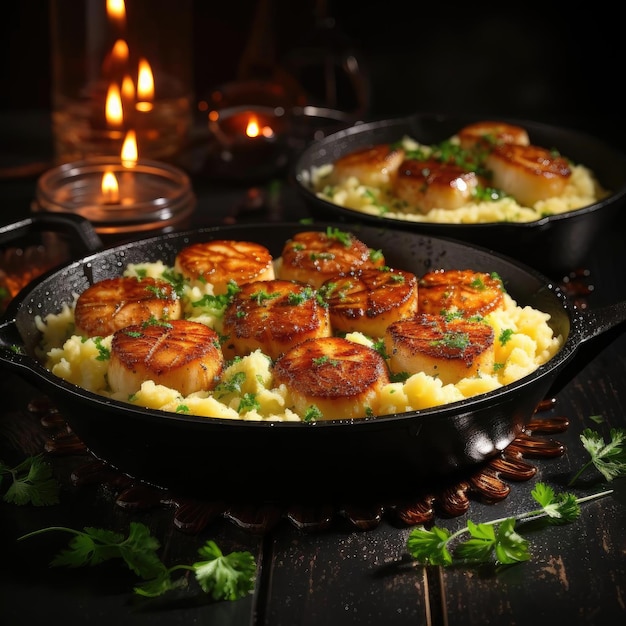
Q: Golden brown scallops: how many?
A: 13